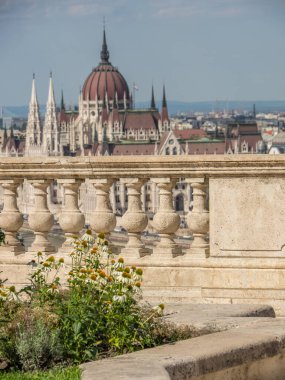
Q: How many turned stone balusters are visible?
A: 7